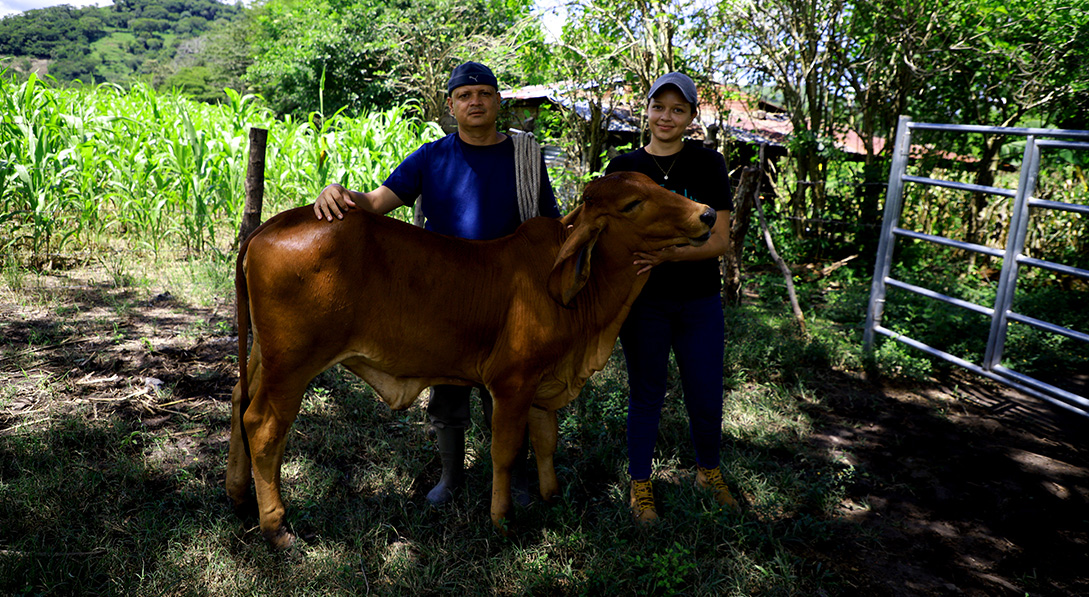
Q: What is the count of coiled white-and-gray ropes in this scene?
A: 1